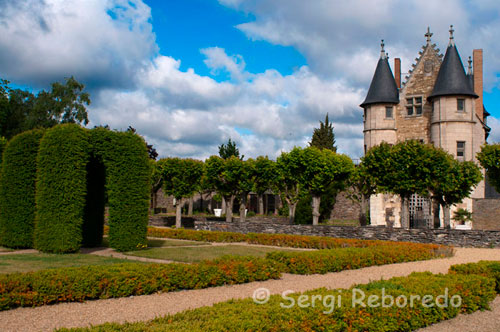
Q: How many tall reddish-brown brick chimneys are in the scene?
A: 2